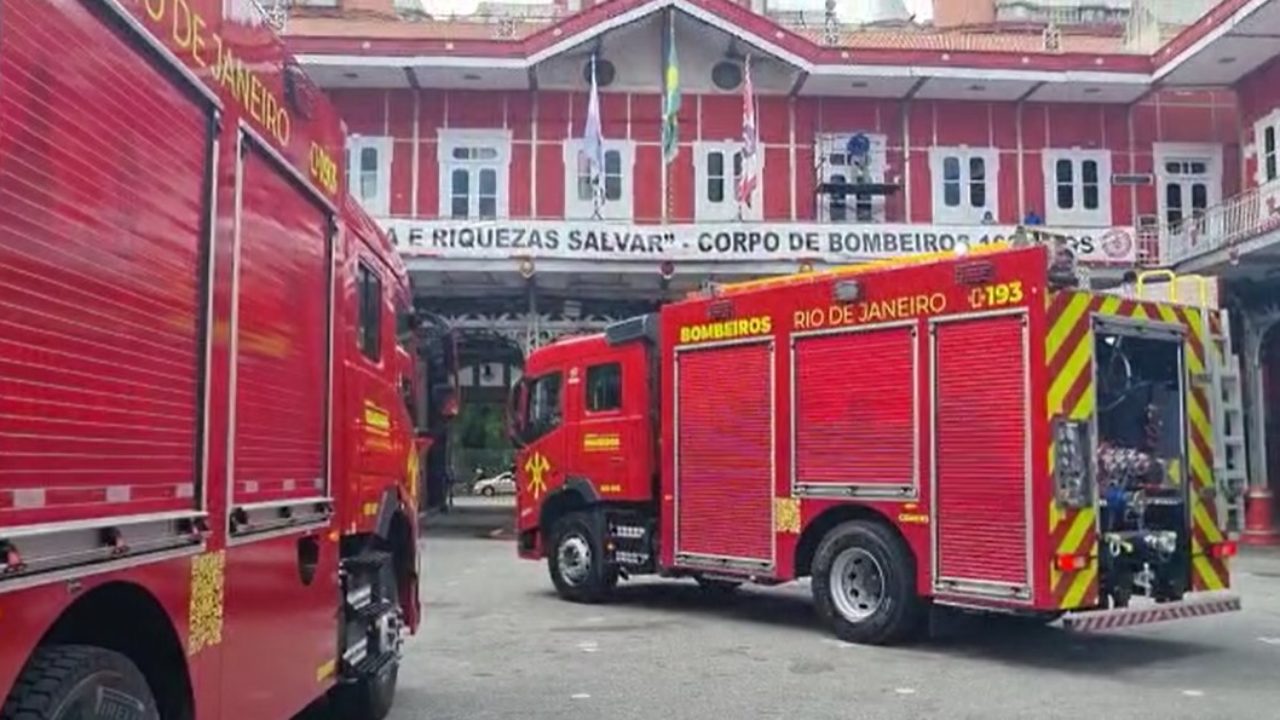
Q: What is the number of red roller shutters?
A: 5